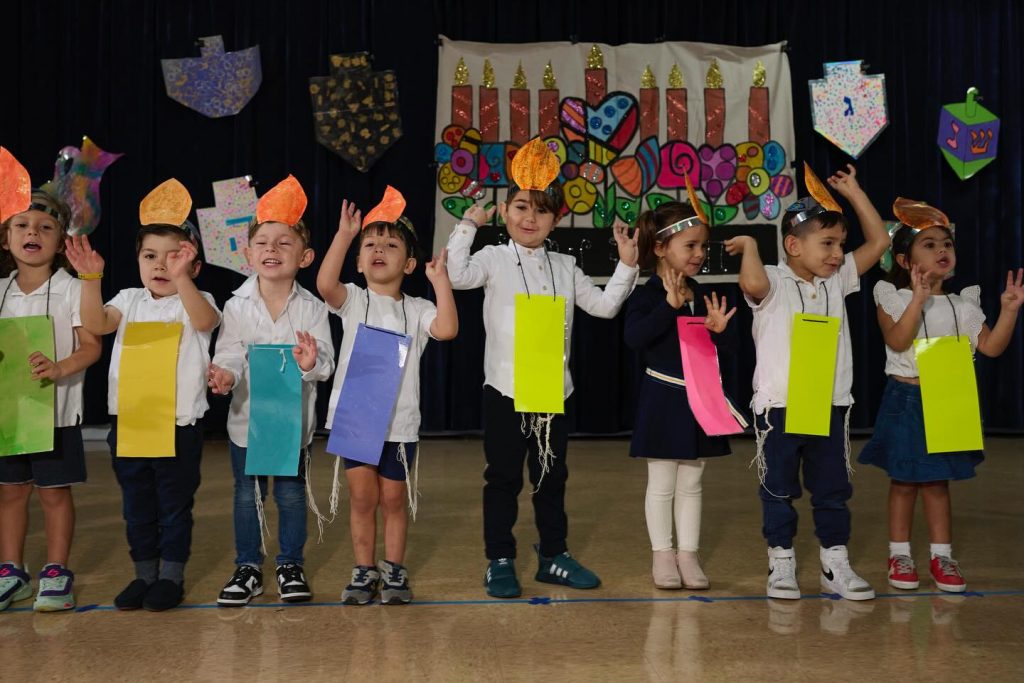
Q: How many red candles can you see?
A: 9